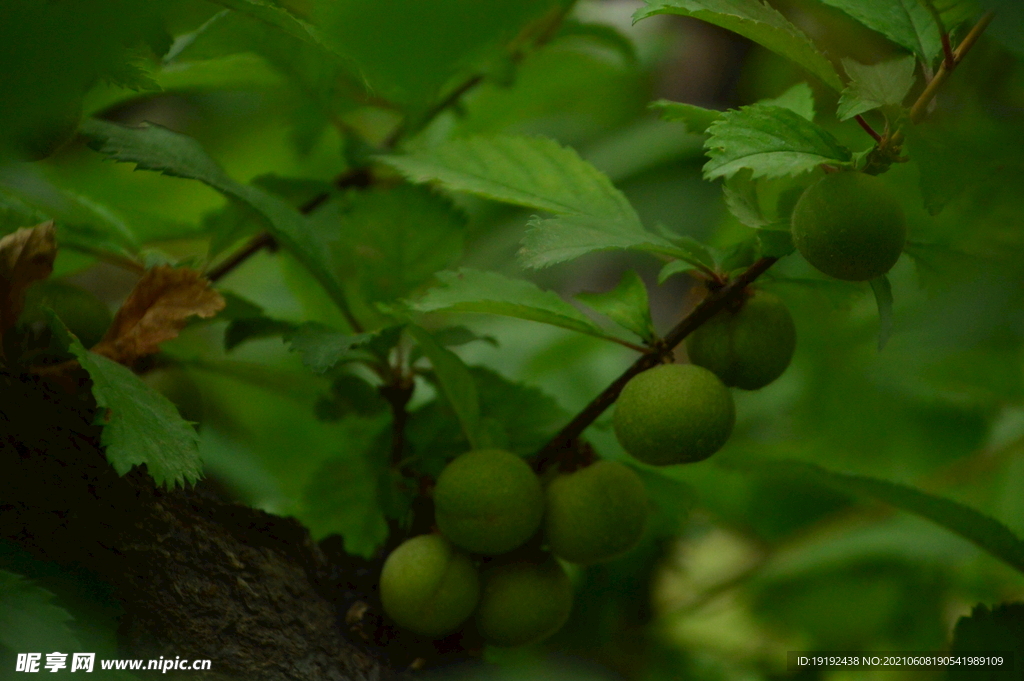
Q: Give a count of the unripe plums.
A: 7